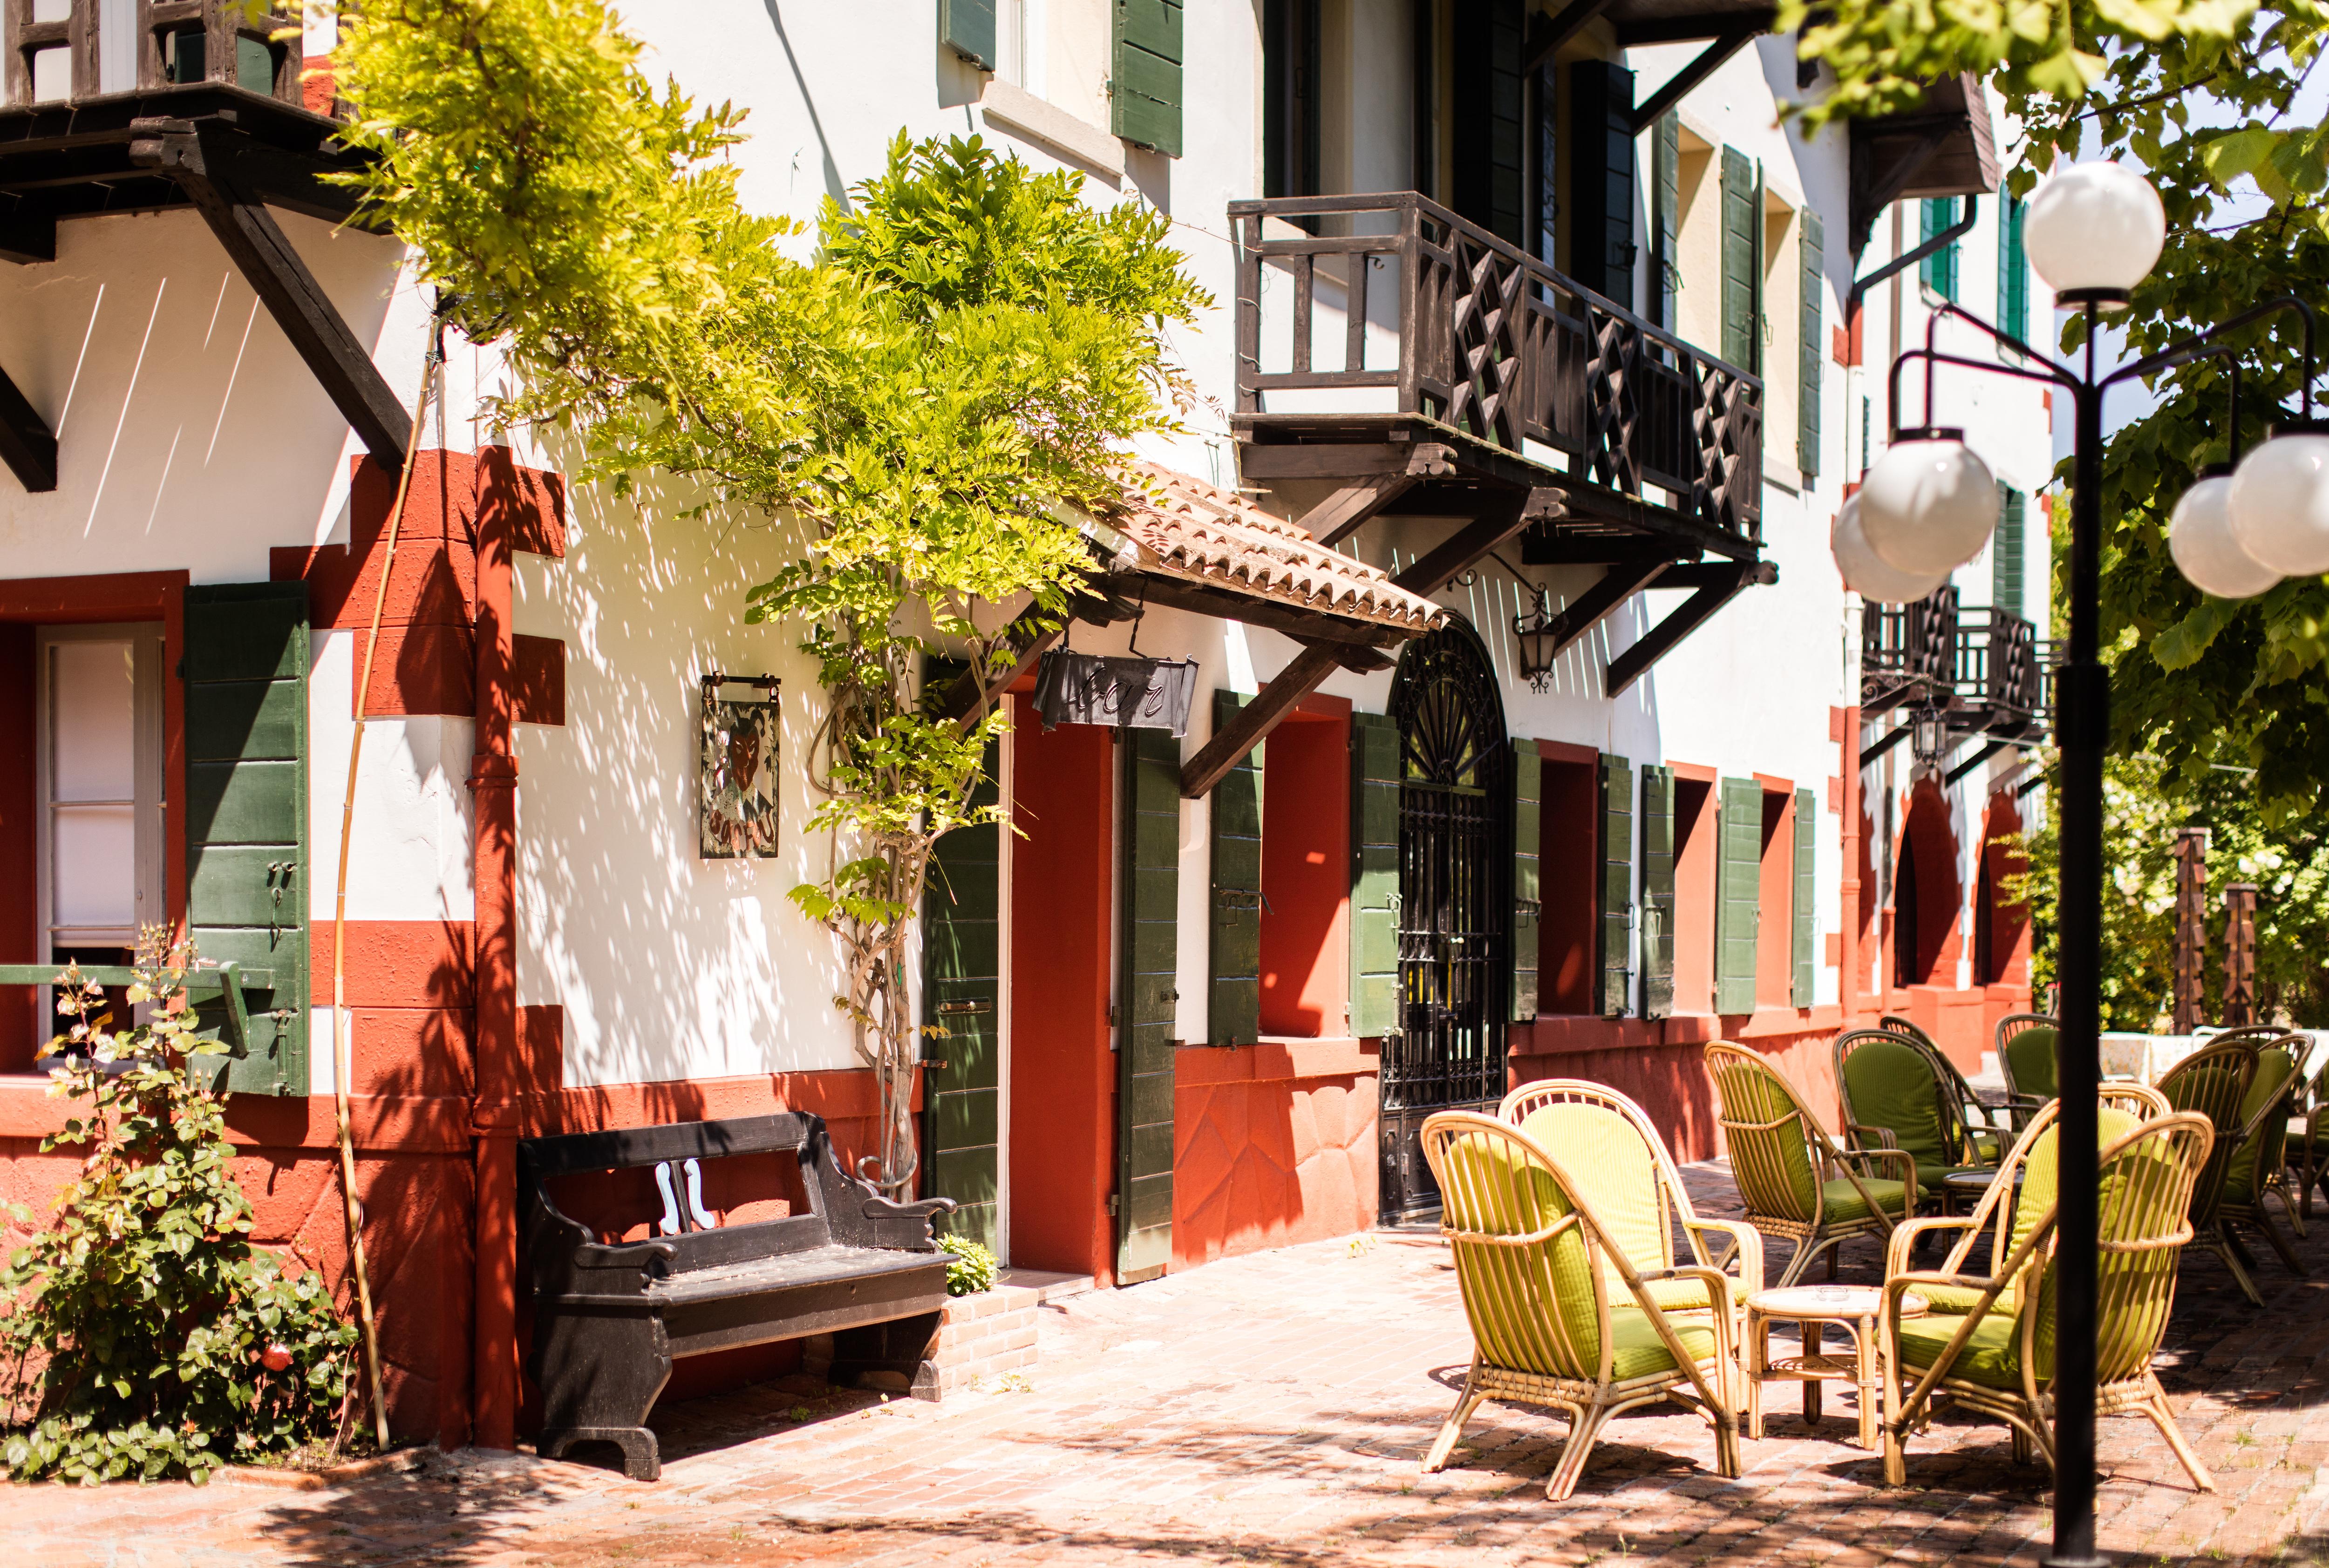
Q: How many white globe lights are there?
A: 5